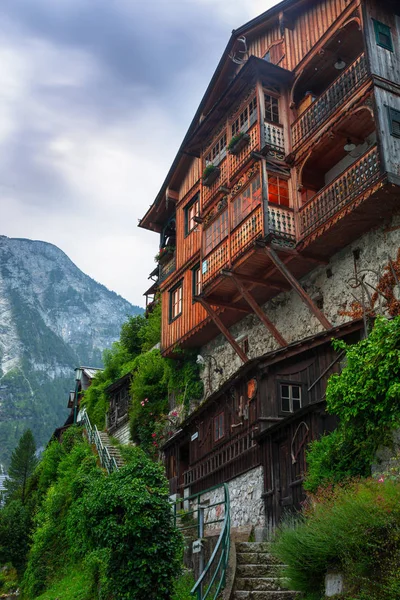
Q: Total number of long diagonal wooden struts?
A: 3